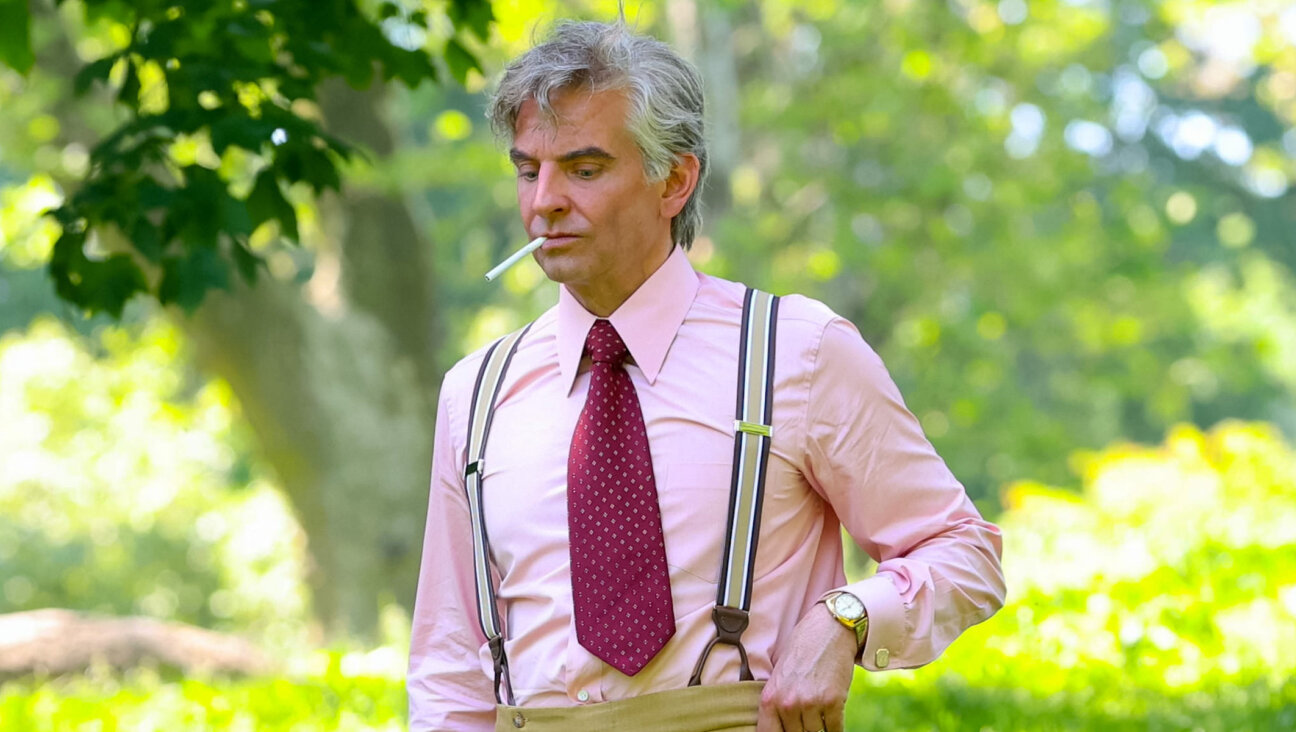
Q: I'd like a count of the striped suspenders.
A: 2